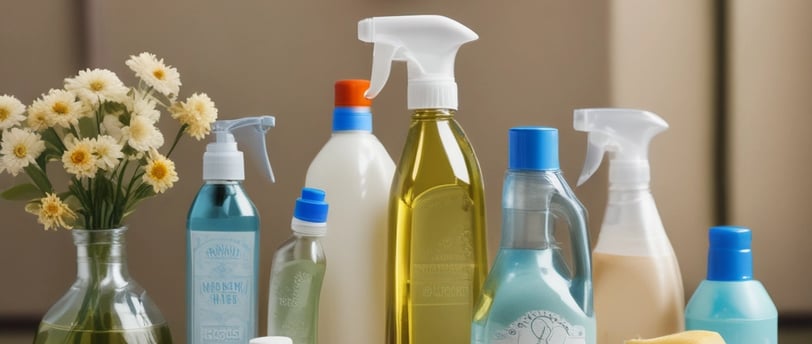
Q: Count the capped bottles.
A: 4